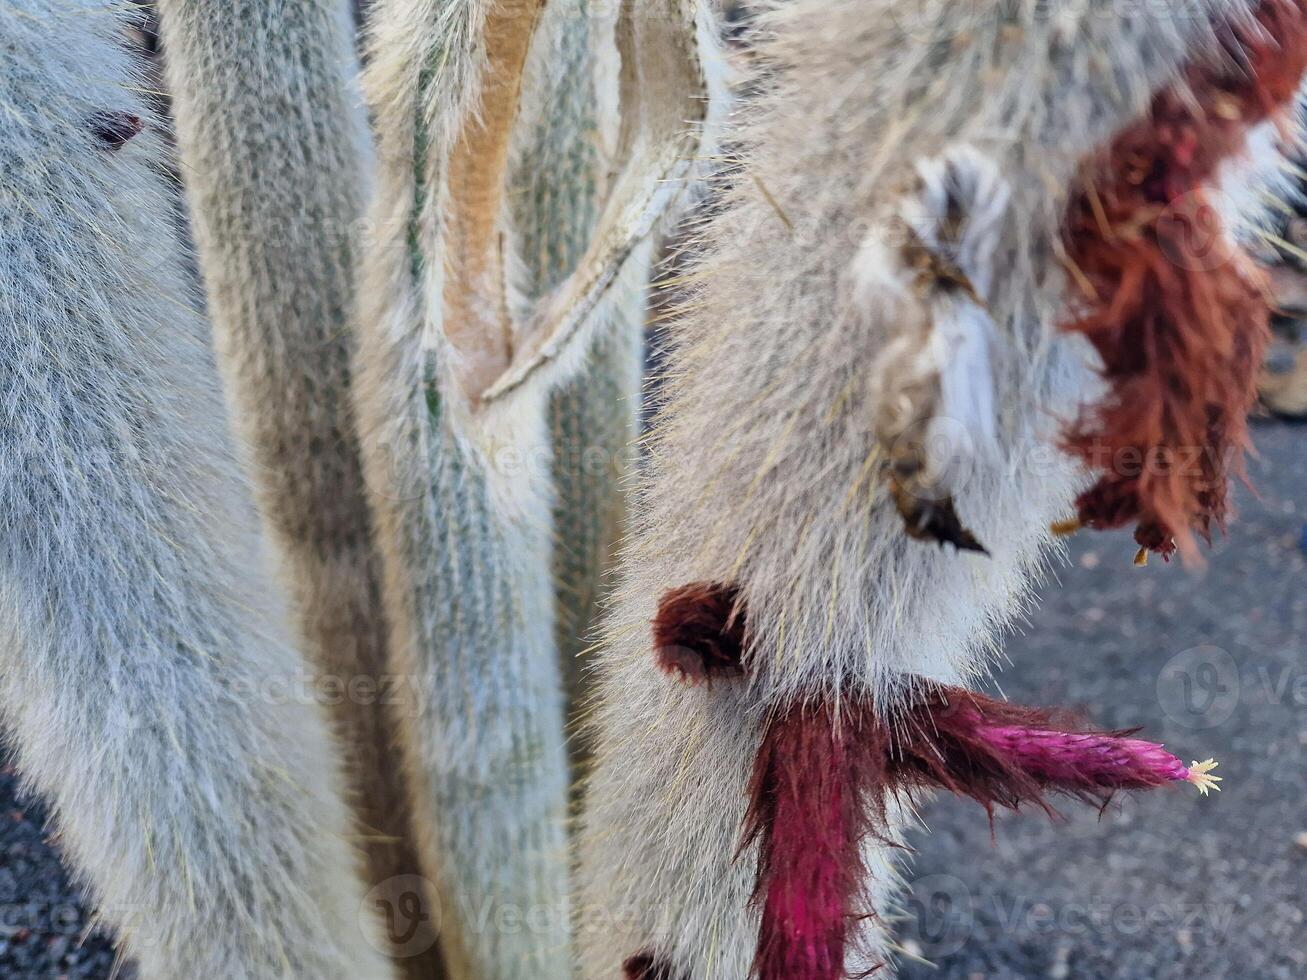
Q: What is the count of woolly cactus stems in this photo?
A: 5